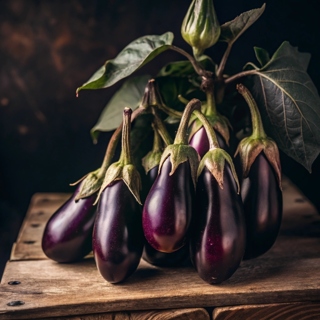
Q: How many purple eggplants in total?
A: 7